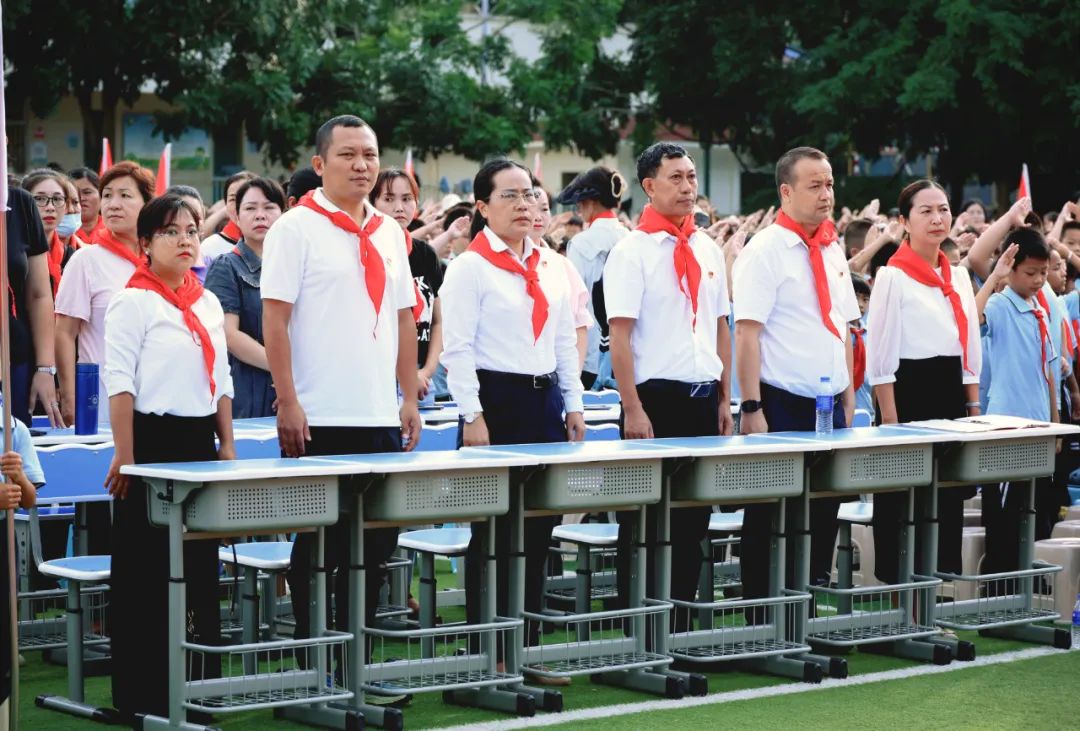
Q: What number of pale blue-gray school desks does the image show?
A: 6